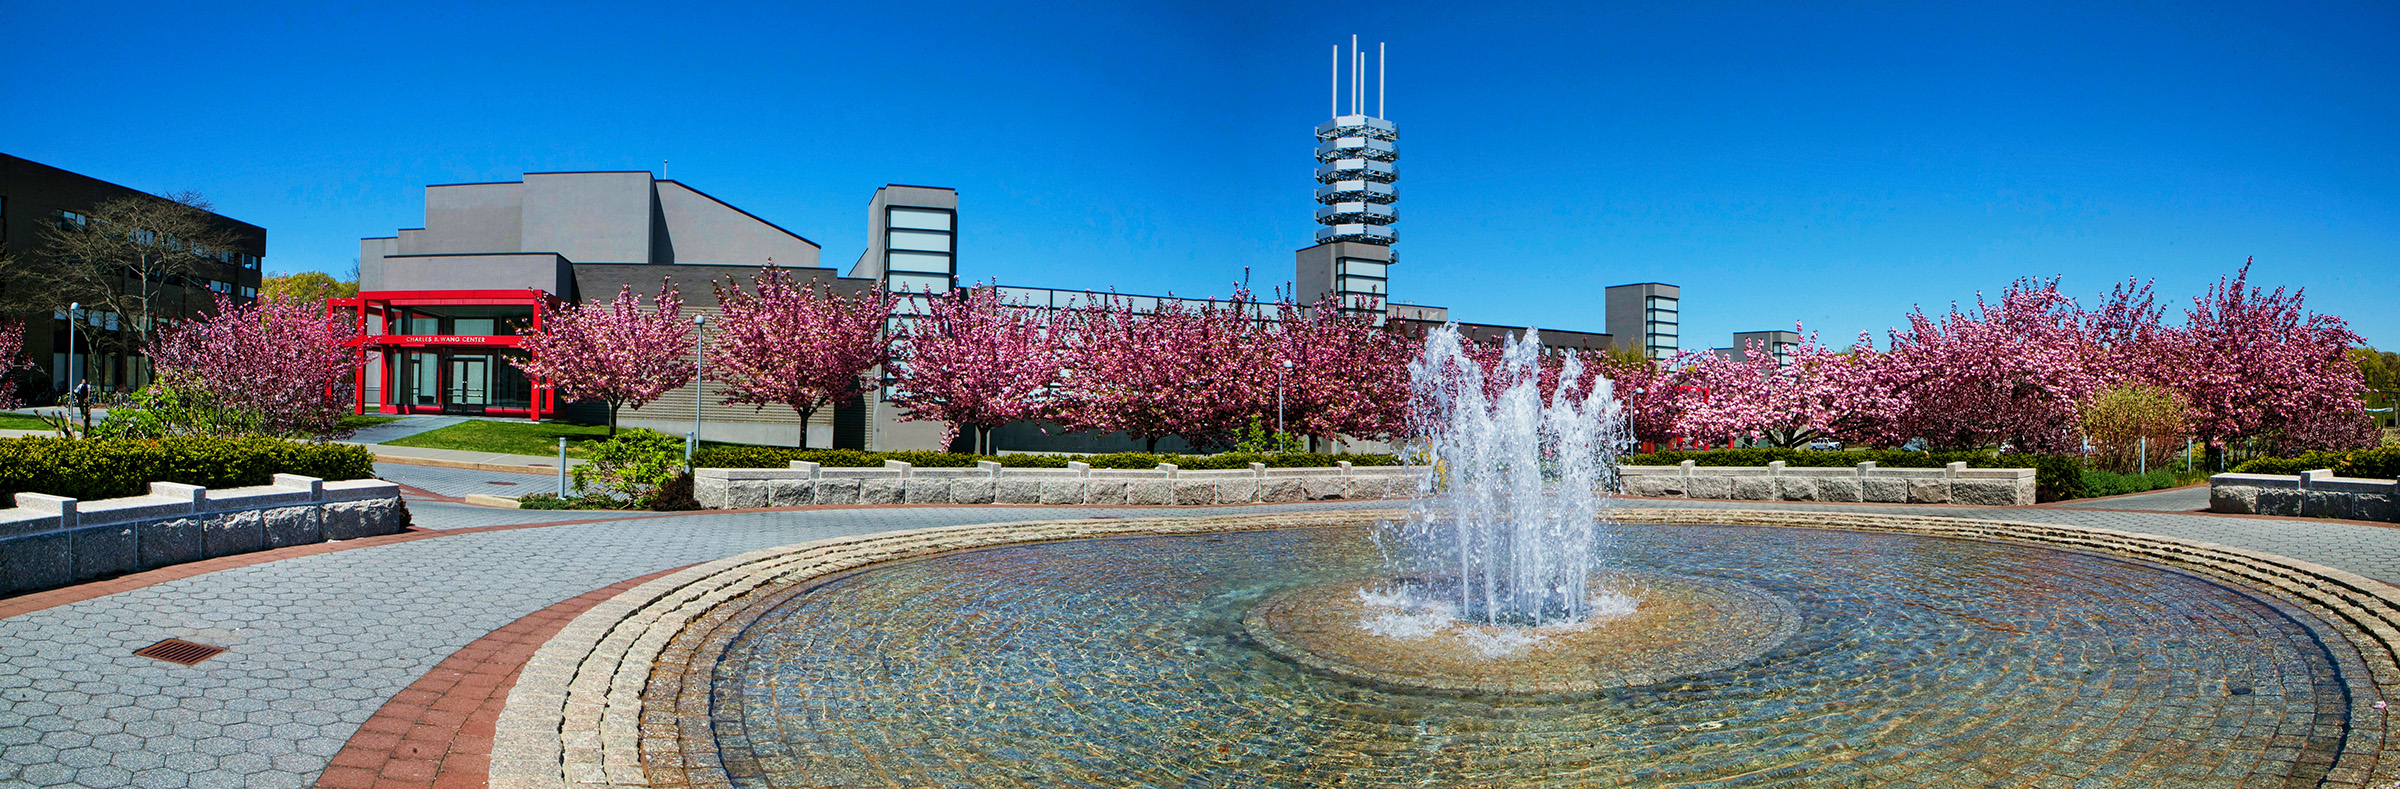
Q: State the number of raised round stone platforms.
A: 1